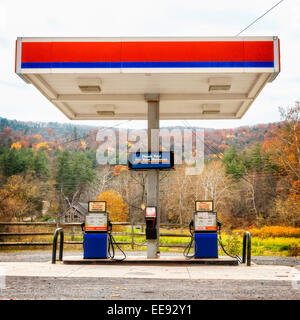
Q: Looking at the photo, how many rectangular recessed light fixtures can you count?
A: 4